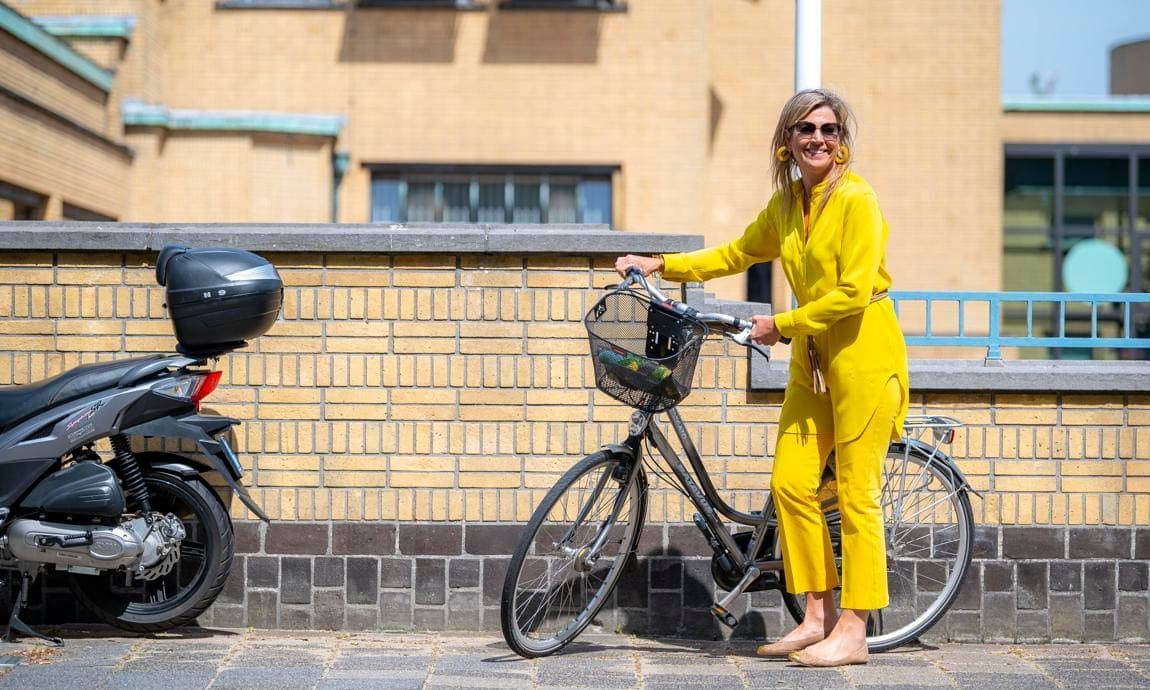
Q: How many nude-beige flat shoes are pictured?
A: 2